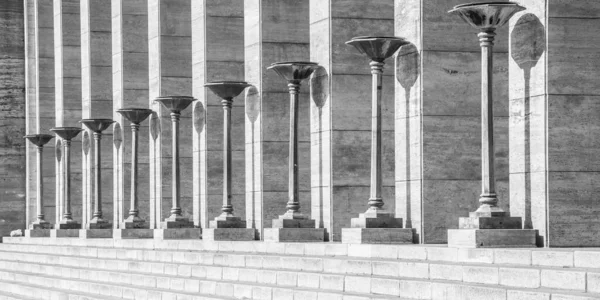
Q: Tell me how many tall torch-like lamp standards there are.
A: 9